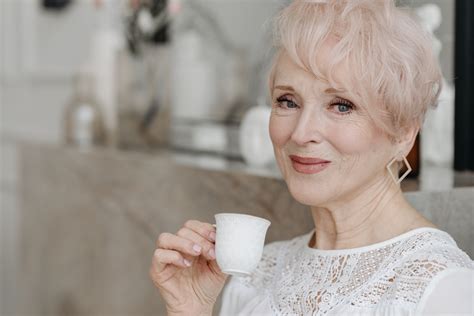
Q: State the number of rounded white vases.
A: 1